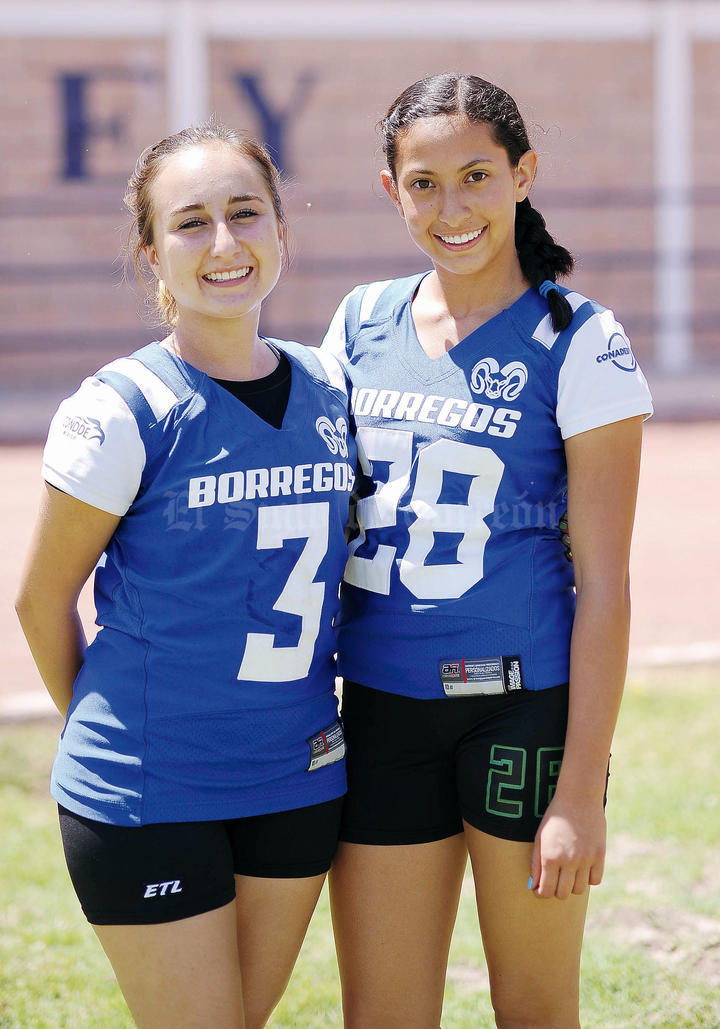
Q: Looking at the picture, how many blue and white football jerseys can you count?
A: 2